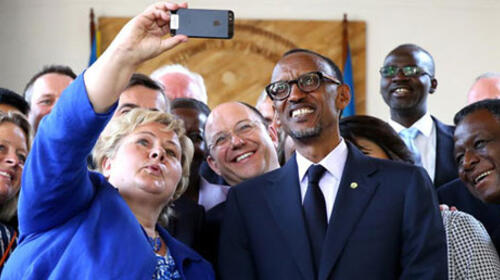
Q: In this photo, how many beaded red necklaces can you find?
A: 0